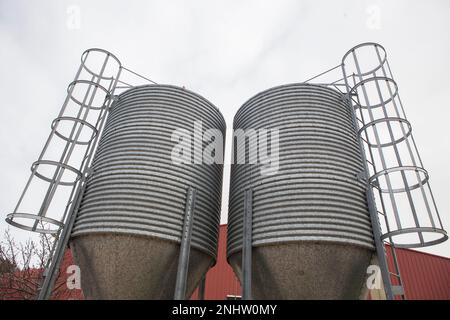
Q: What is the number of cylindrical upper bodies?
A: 2